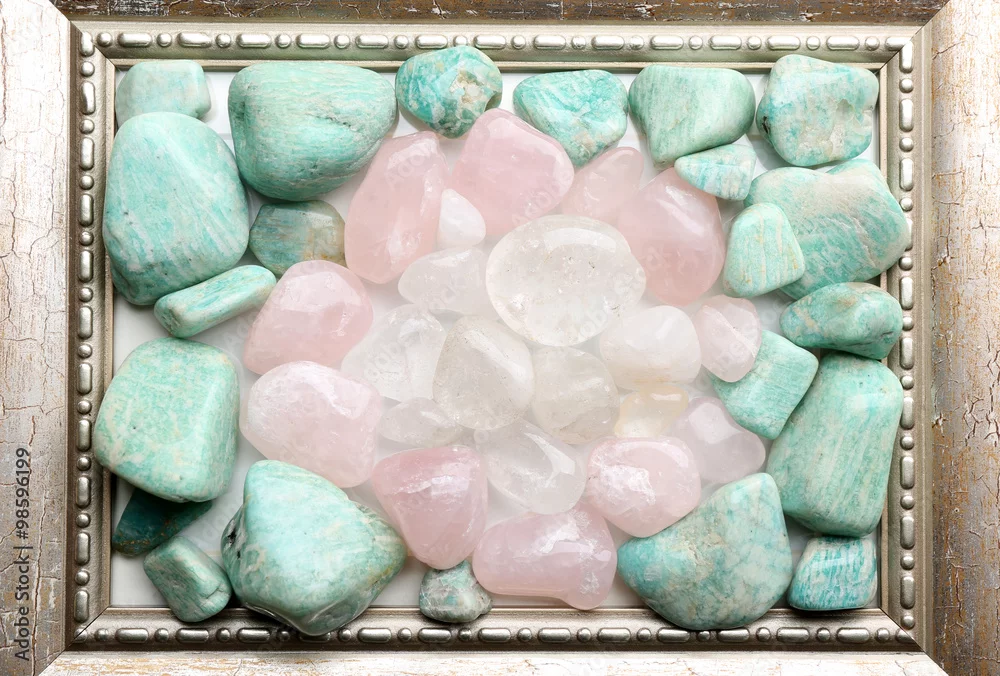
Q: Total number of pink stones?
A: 11